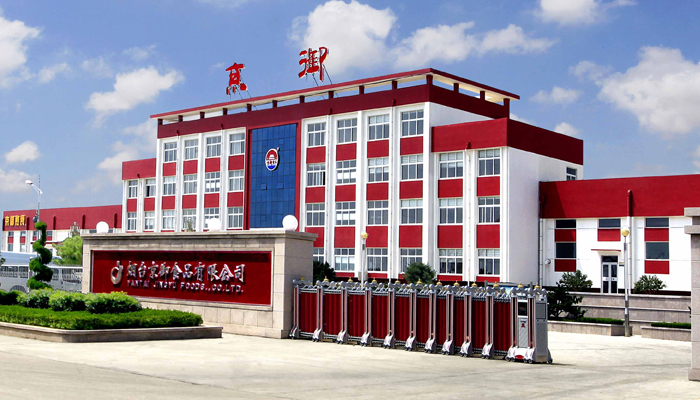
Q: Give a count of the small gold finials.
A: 12